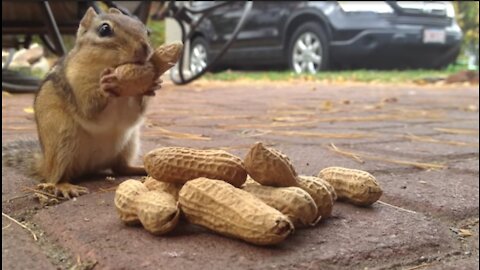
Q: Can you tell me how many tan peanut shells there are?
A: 9